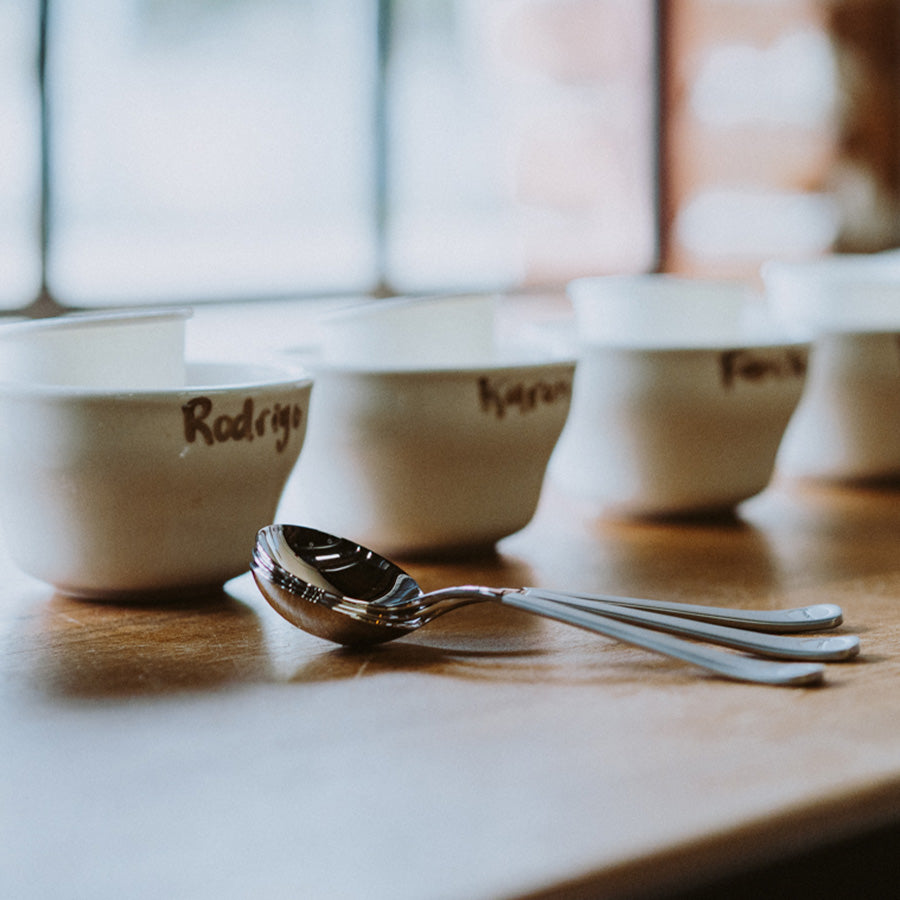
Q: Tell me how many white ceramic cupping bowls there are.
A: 4